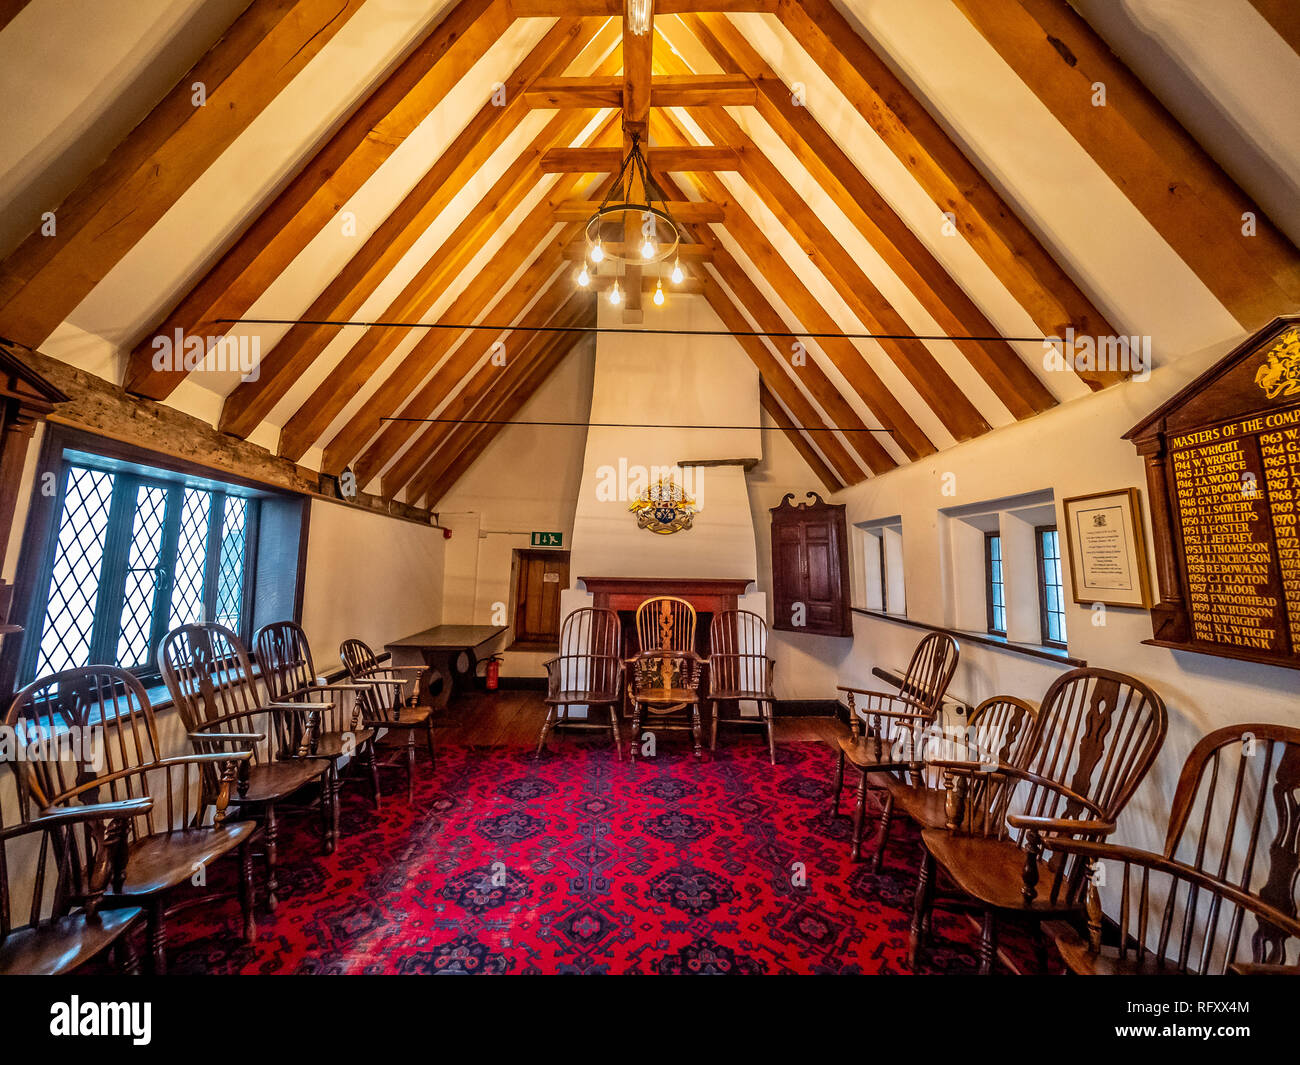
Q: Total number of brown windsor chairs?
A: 12